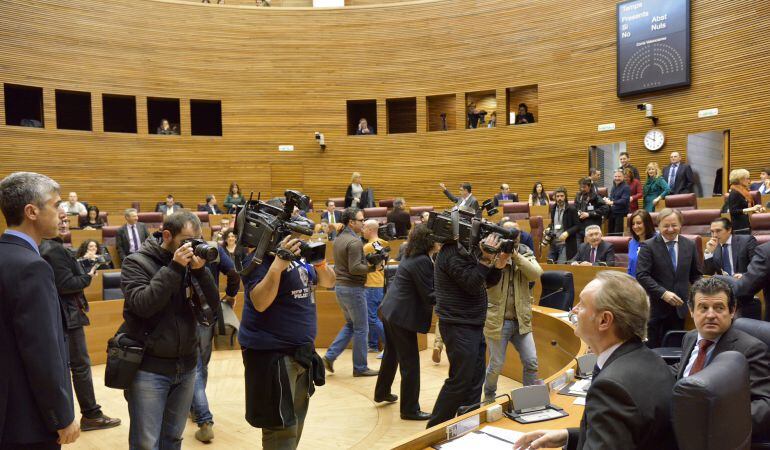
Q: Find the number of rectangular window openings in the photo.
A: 10